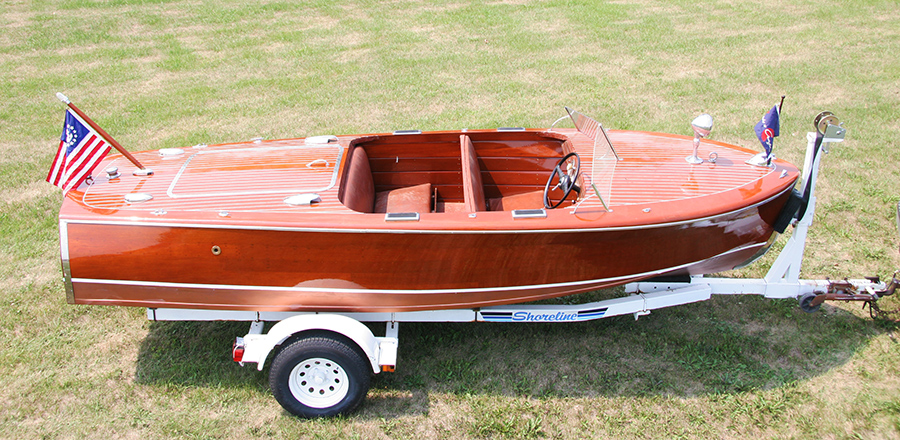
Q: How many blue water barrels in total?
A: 0